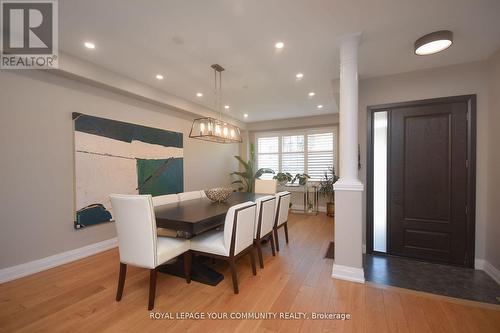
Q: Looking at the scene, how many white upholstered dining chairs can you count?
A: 8